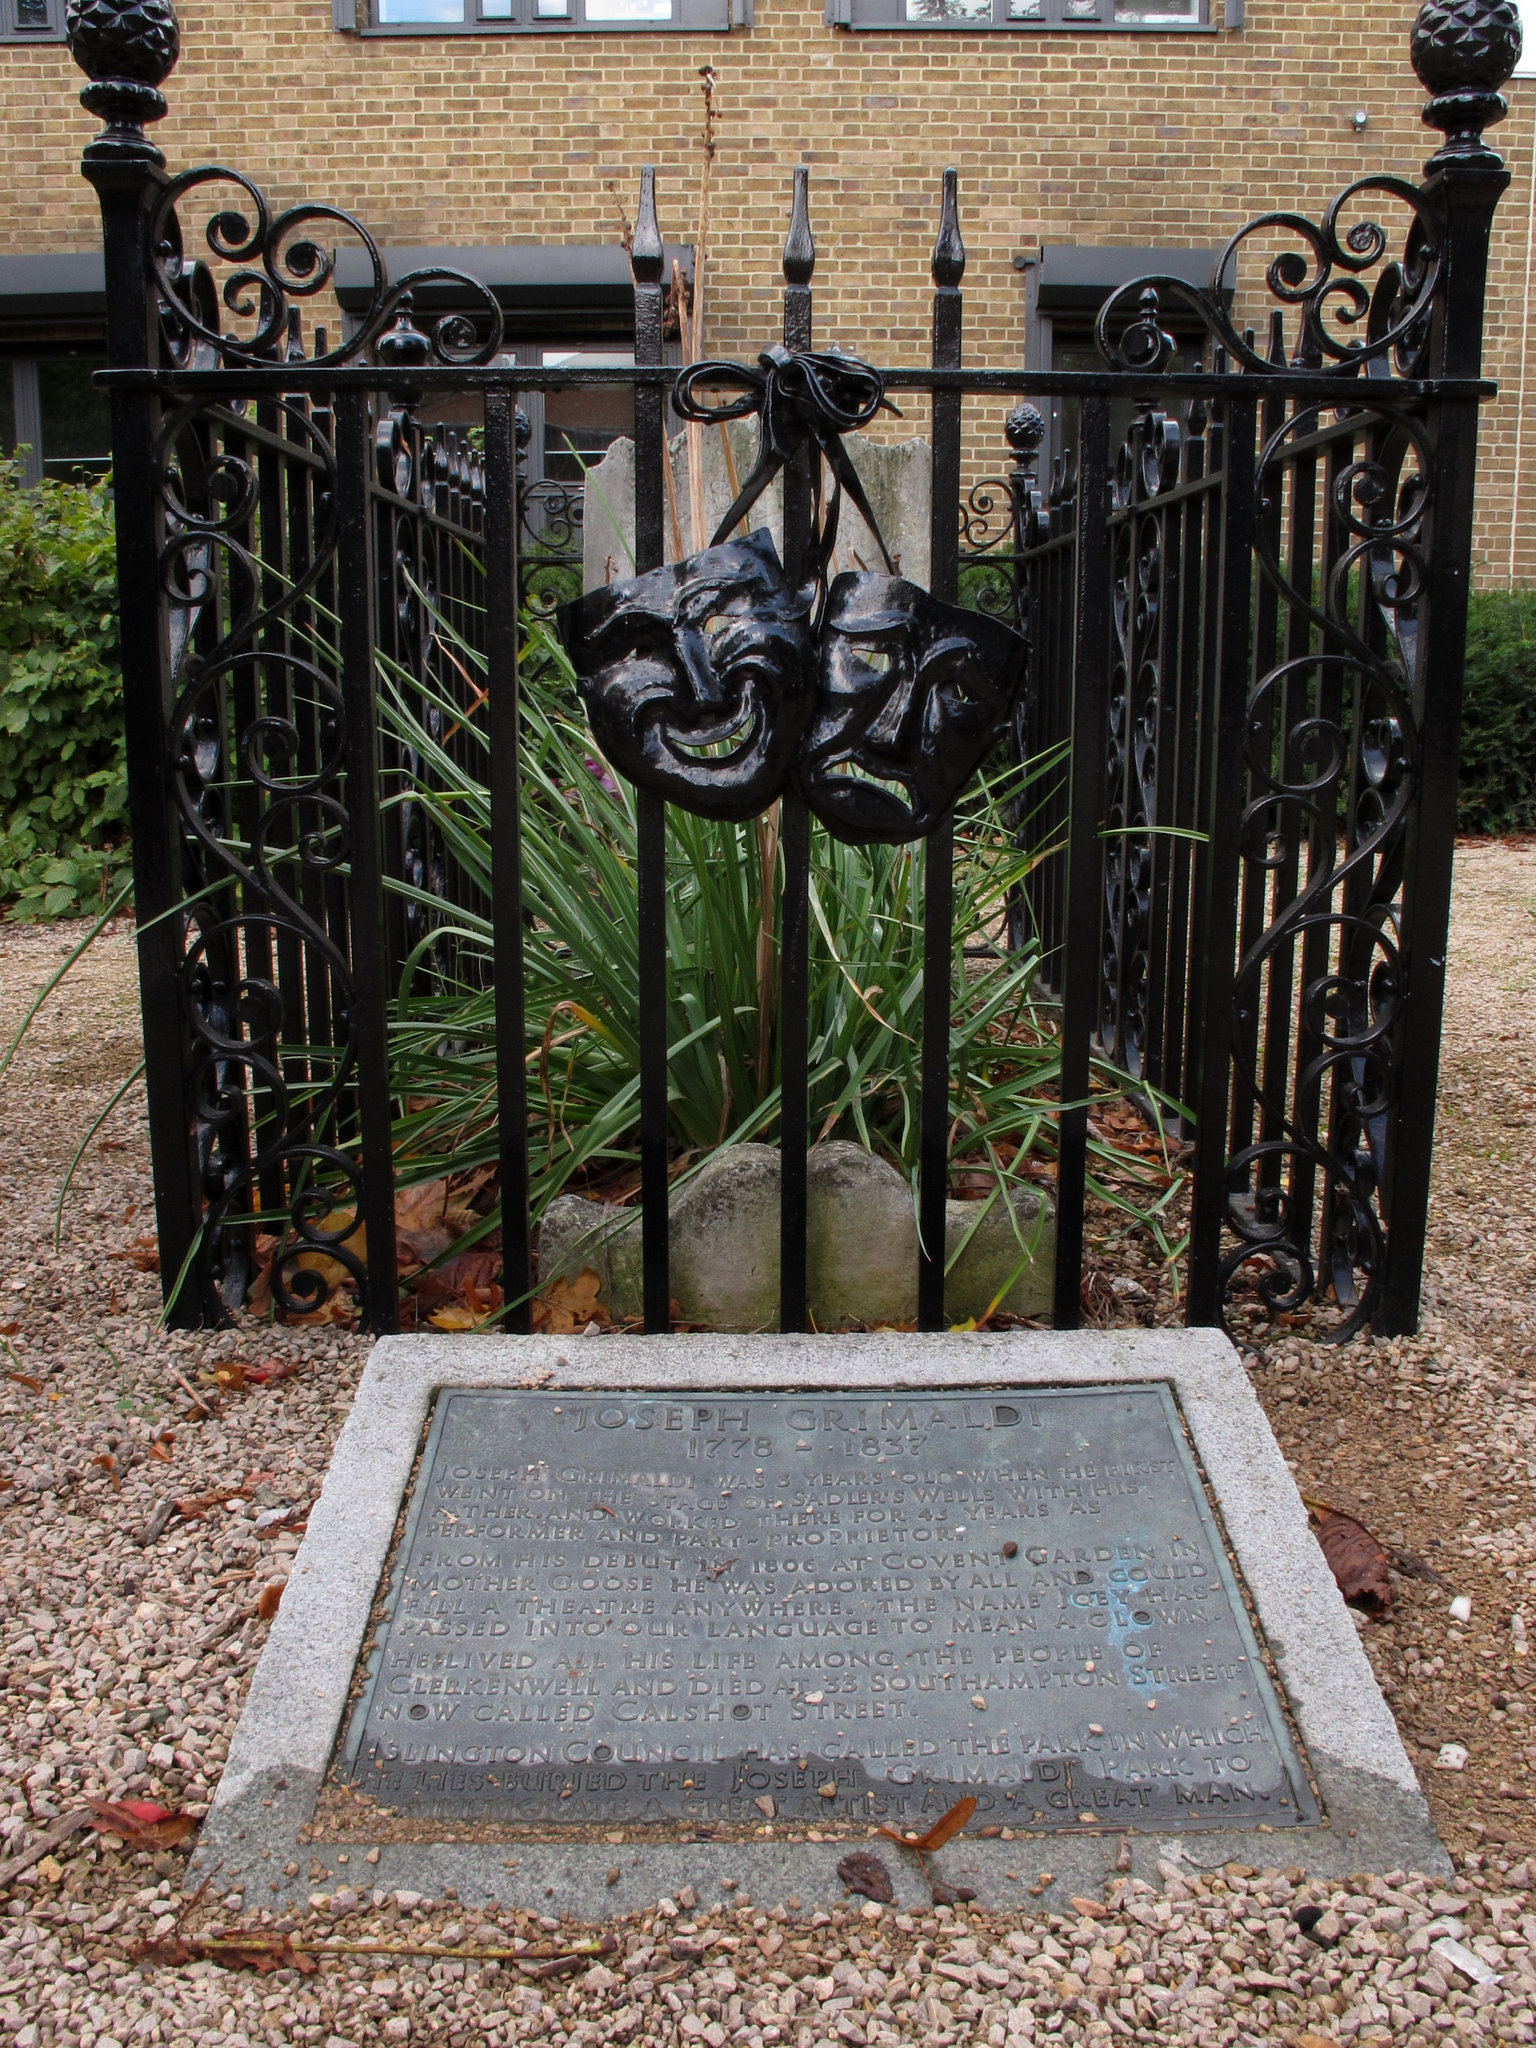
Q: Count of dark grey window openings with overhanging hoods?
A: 3